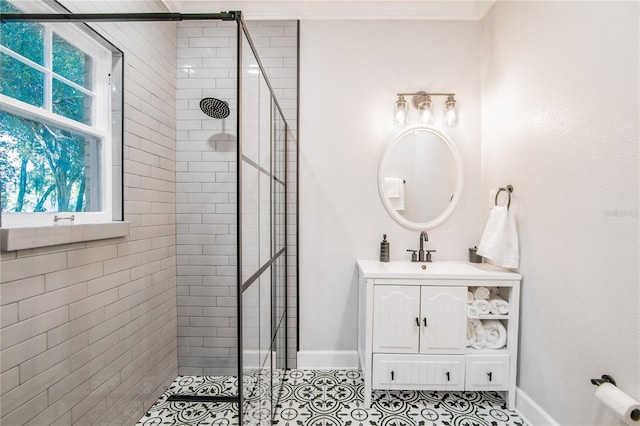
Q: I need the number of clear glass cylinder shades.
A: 3